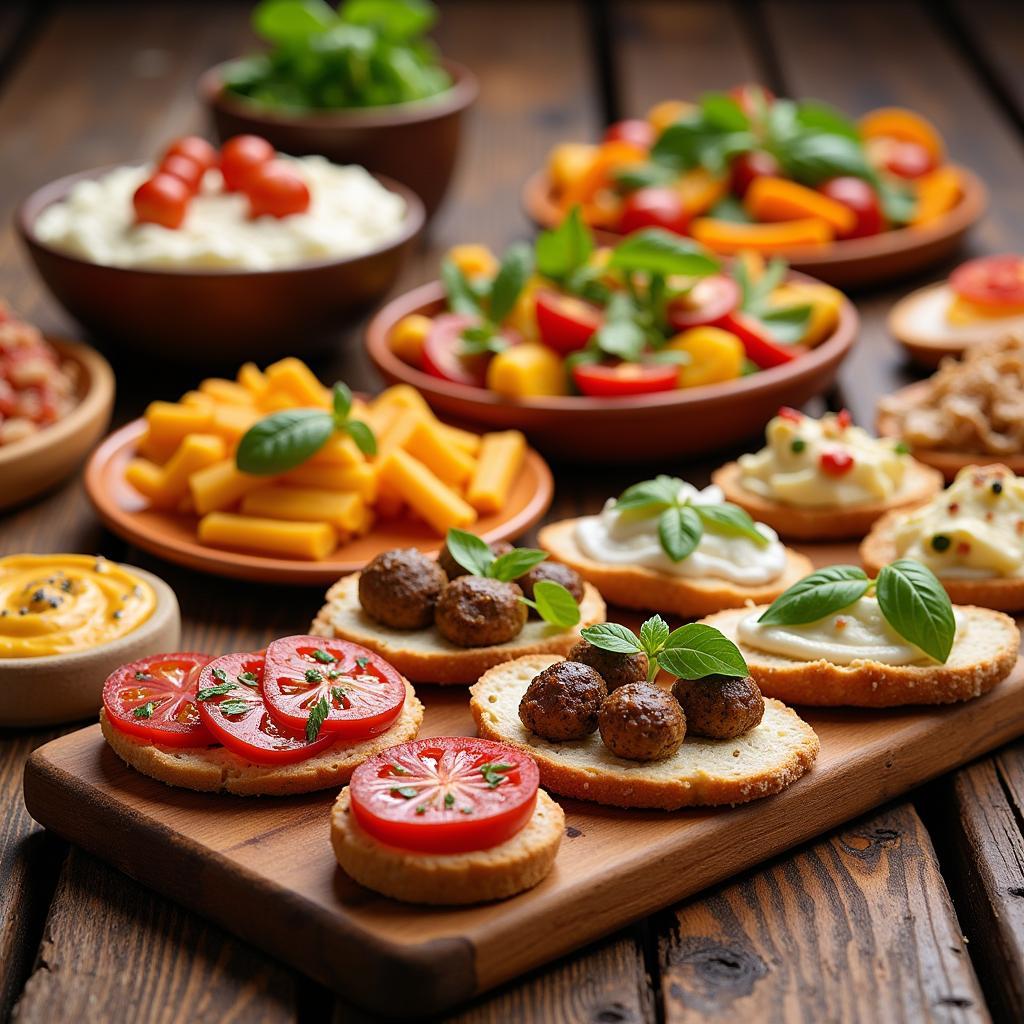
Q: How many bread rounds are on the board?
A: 8